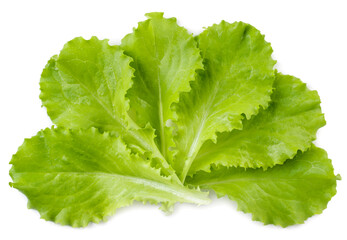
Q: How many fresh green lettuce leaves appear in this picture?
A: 6